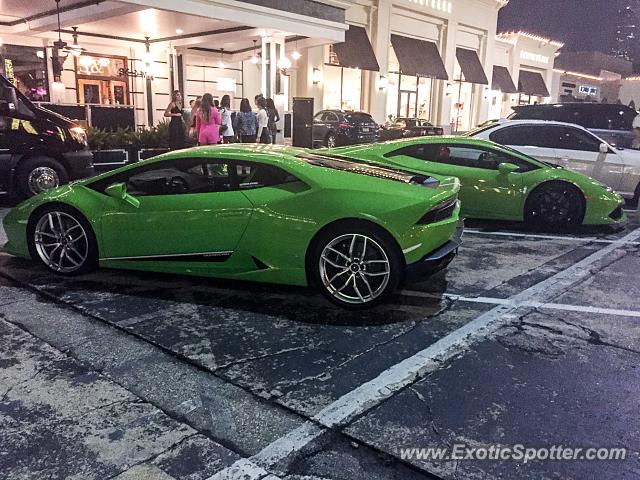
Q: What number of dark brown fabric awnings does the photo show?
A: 5